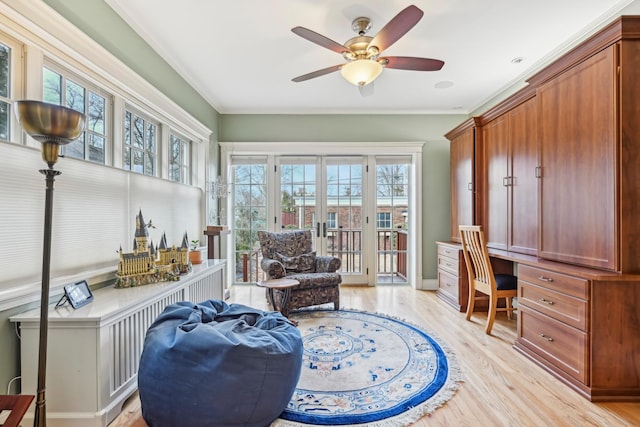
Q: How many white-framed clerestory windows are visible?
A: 4